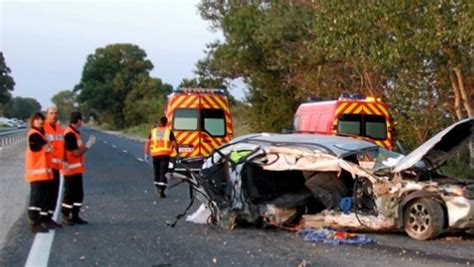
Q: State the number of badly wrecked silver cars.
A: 1